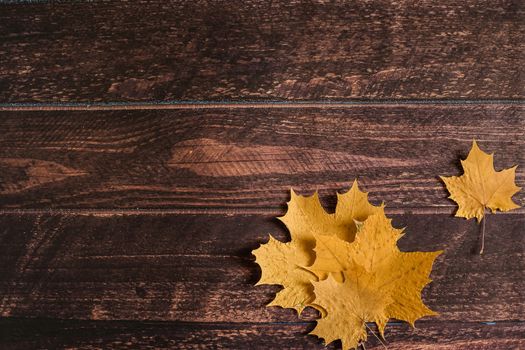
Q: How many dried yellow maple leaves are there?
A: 4